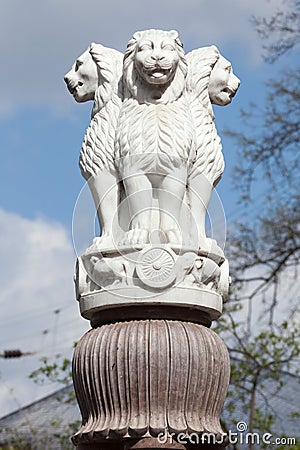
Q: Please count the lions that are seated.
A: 3